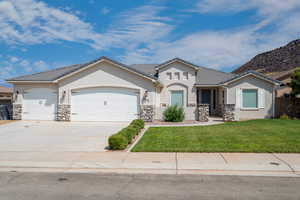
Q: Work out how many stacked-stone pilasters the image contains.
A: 5